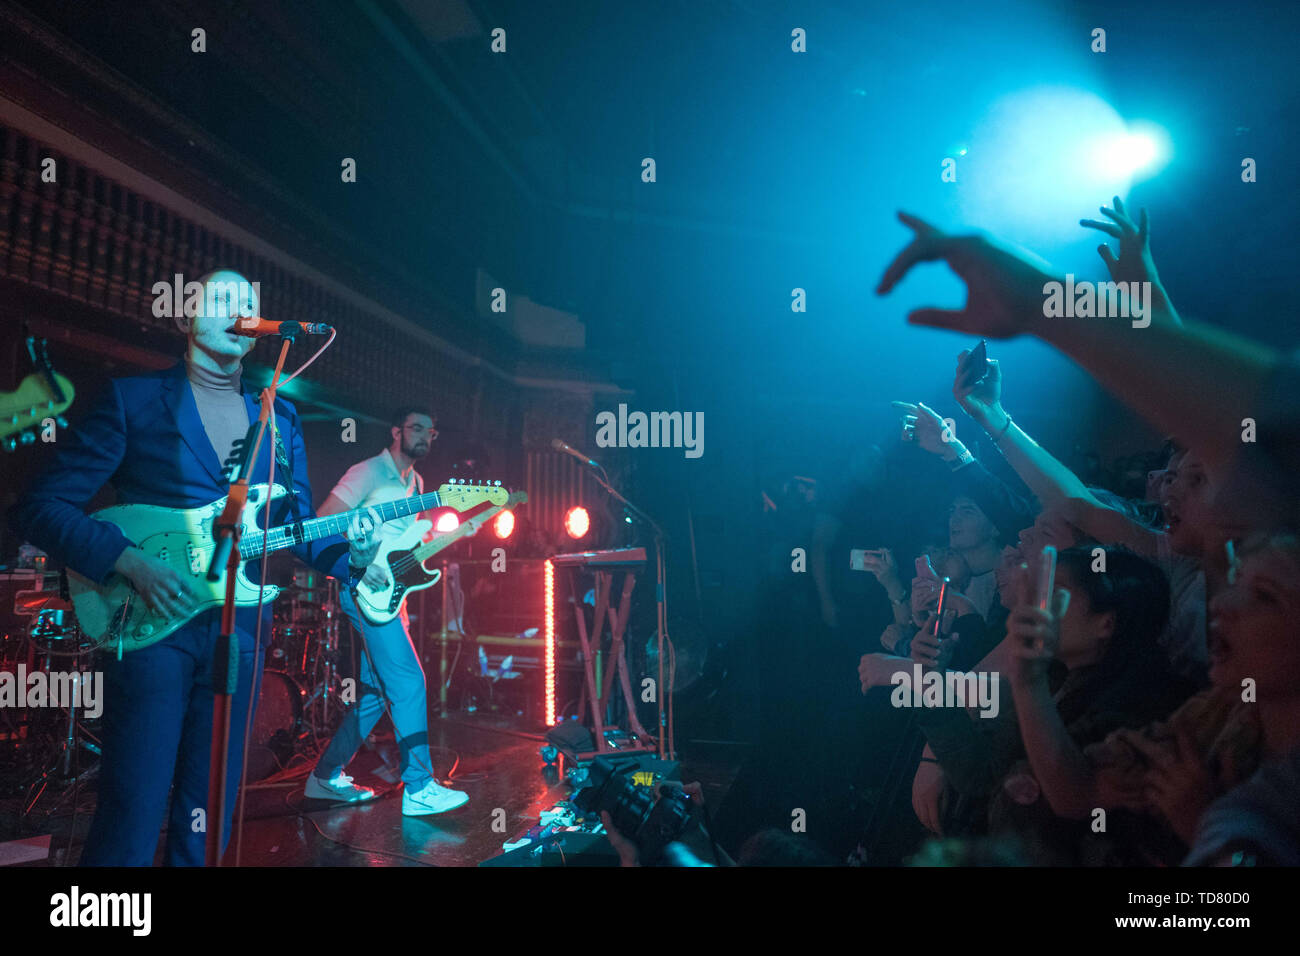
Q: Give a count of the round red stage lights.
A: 3